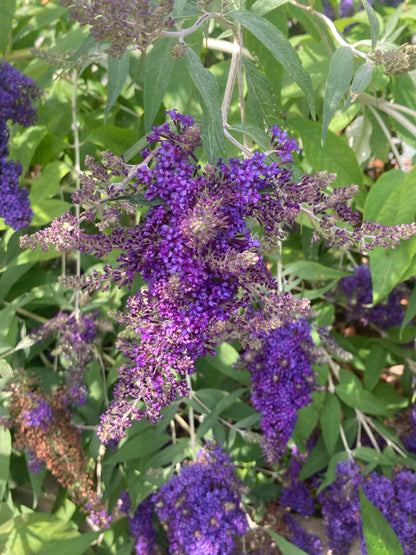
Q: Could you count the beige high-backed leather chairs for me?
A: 0